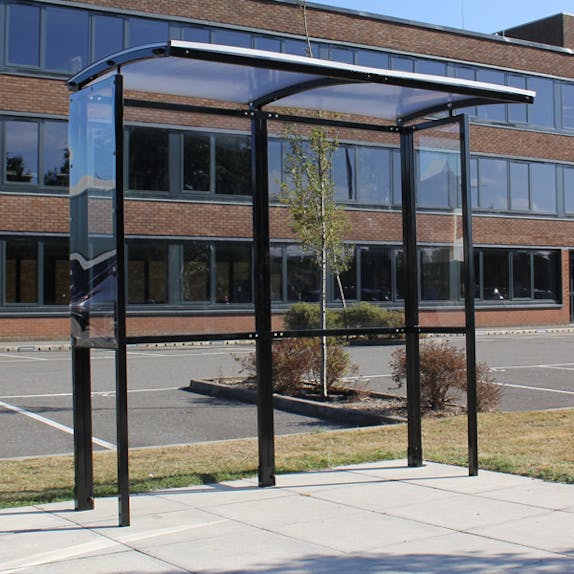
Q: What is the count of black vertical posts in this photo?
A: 5